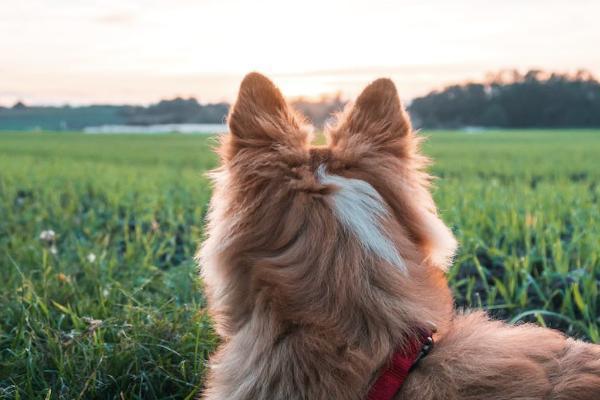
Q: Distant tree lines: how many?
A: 2